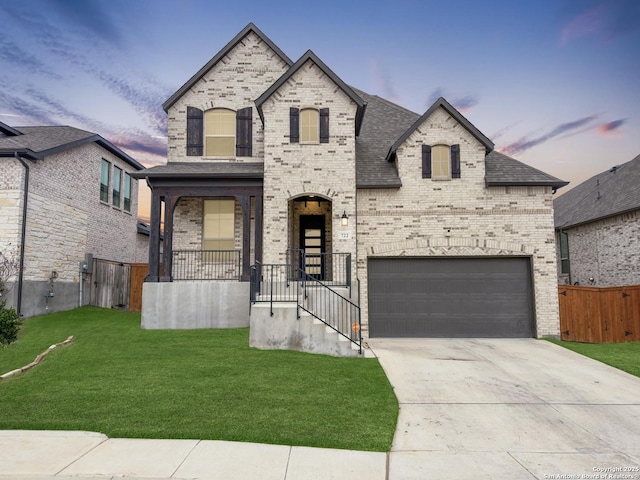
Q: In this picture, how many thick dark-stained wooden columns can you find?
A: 4